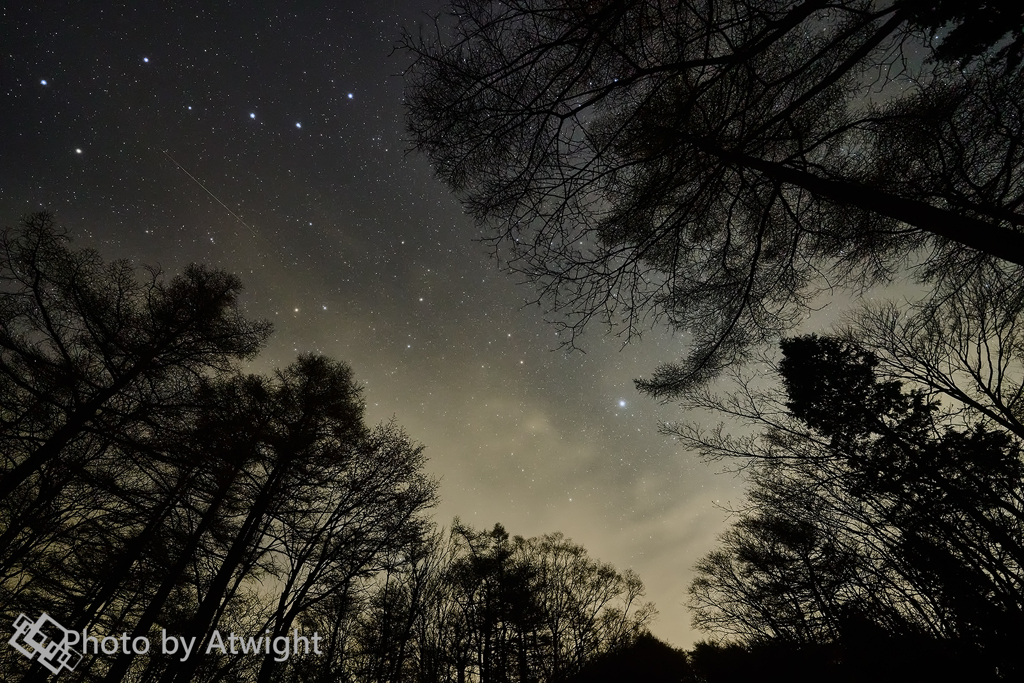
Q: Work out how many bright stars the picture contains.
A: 8